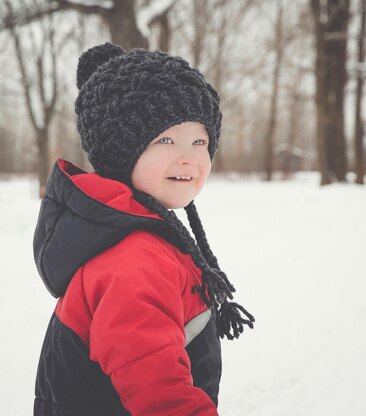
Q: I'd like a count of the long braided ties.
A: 2